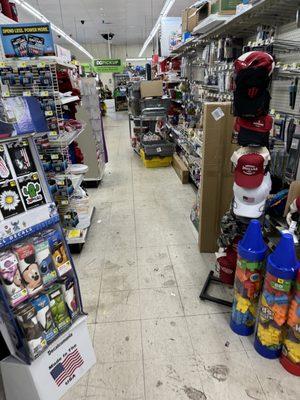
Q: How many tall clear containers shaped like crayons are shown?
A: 3